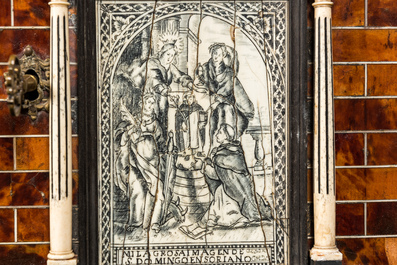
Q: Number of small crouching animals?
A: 1